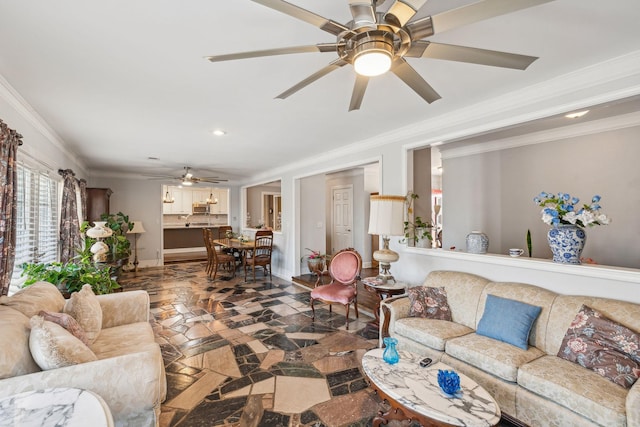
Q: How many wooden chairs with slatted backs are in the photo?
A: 4